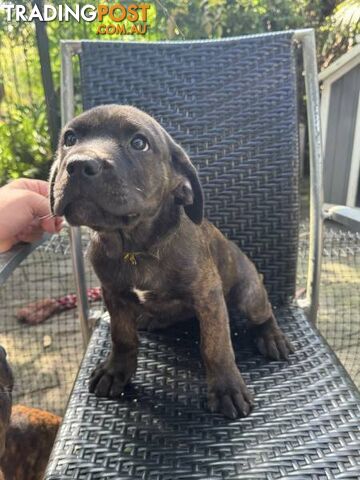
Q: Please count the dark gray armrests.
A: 2